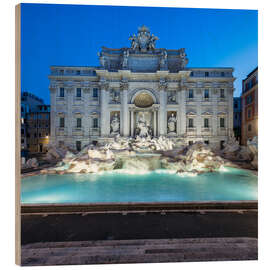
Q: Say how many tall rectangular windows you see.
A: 12